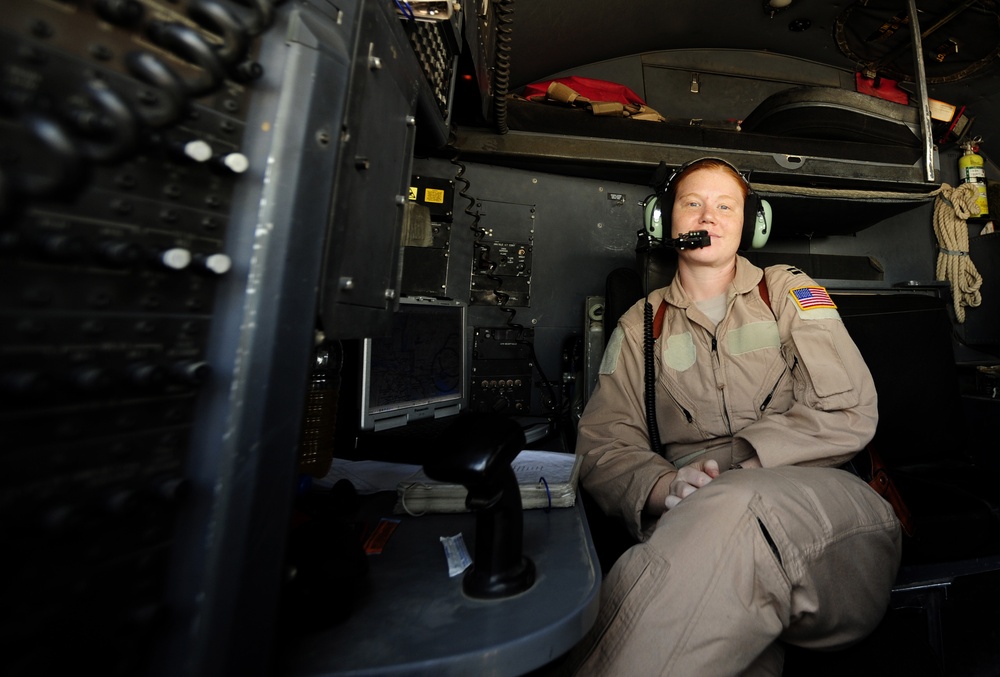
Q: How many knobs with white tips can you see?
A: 4